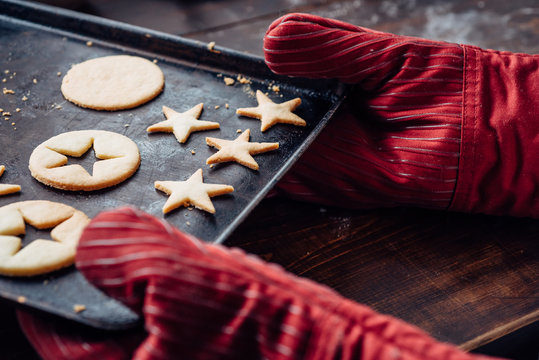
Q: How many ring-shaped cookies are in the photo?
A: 2